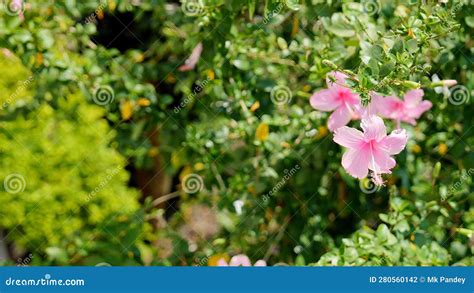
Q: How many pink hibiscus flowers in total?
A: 3